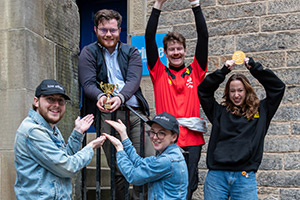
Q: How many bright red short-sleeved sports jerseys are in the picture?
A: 1